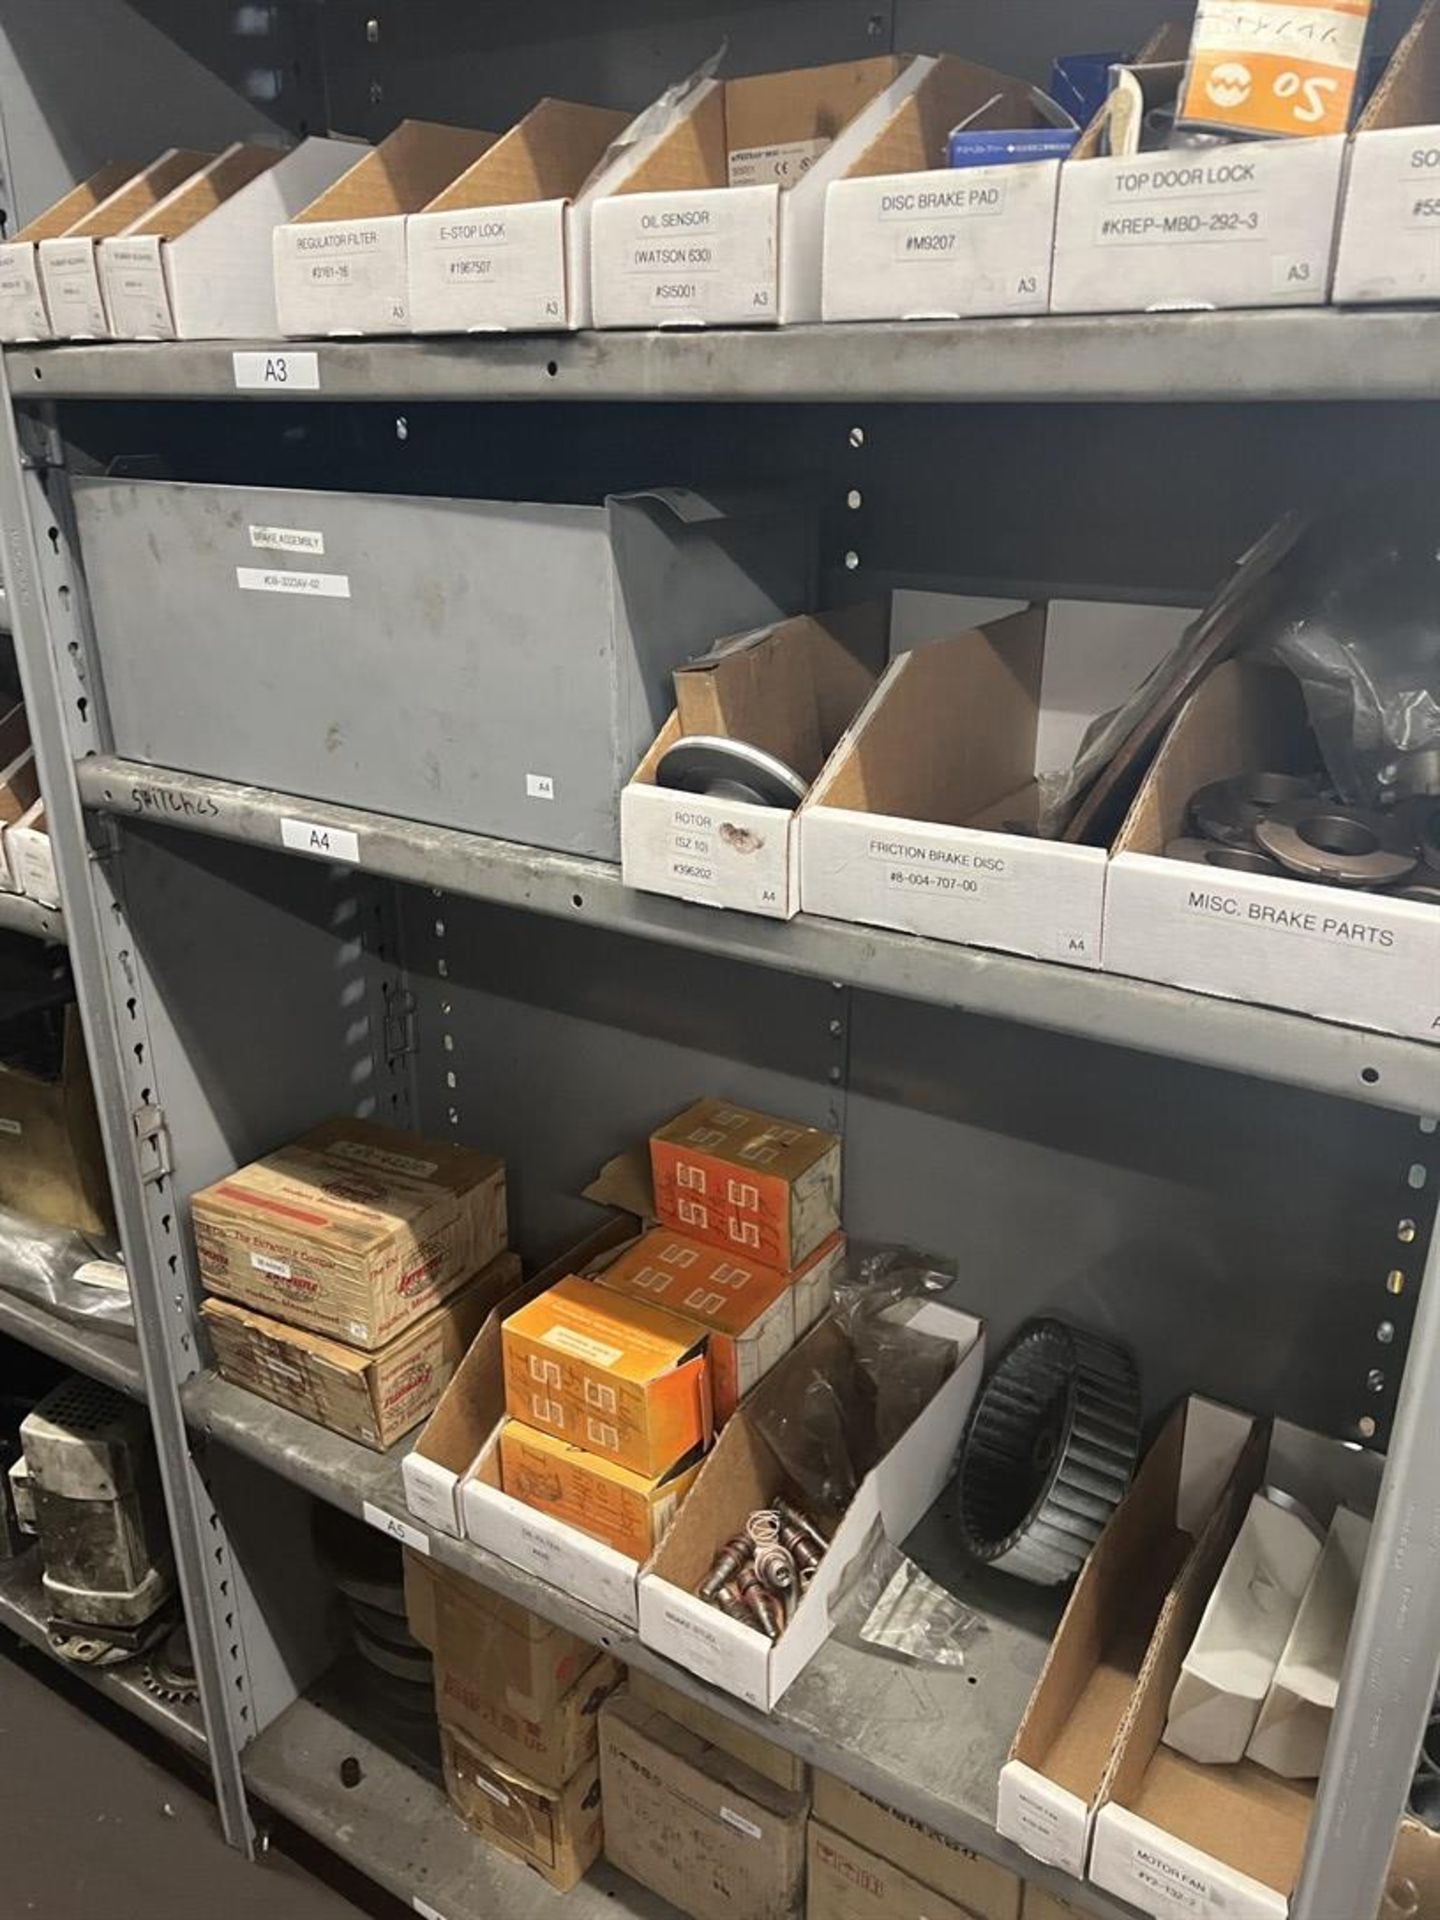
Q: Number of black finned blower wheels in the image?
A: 1